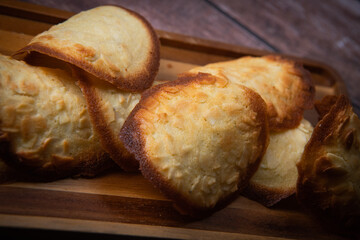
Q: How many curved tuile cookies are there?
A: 7